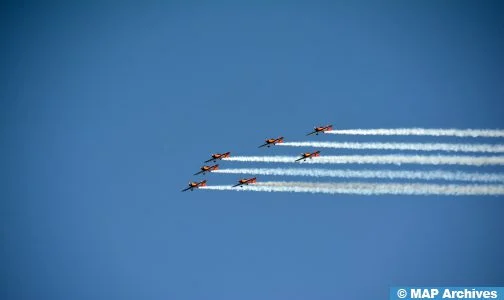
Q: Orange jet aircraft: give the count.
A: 7